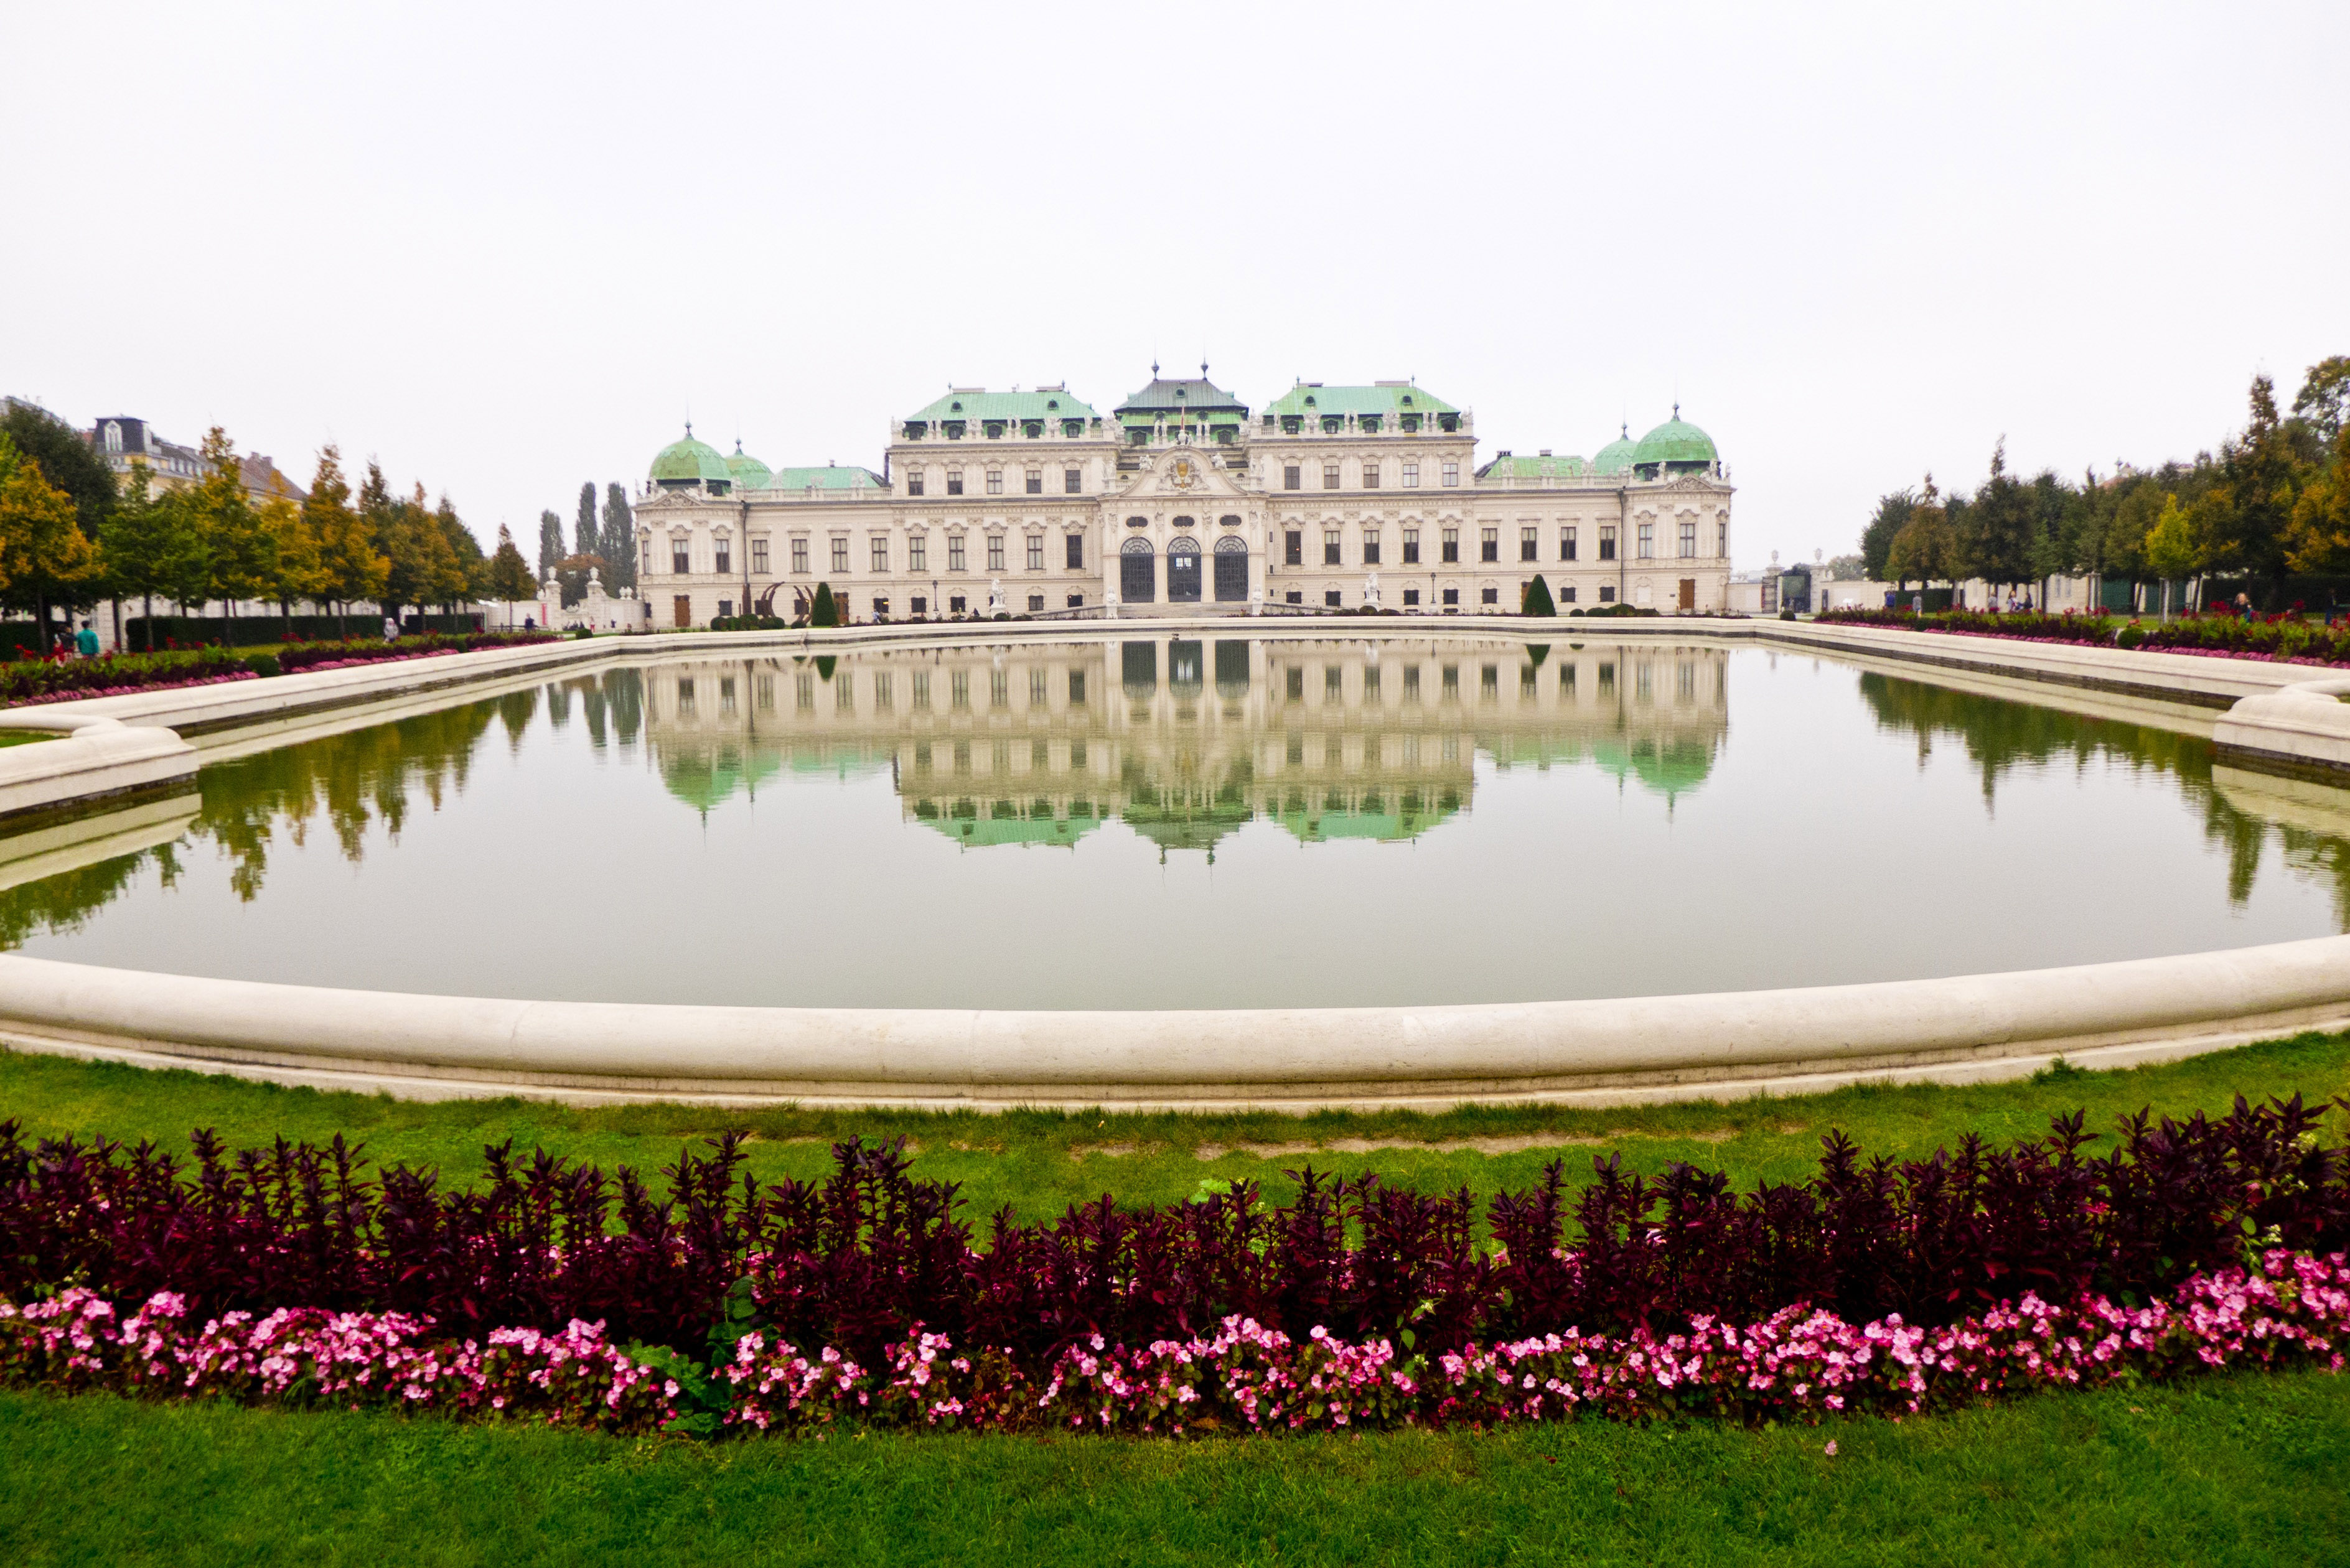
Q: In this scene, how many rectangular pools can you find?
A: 1